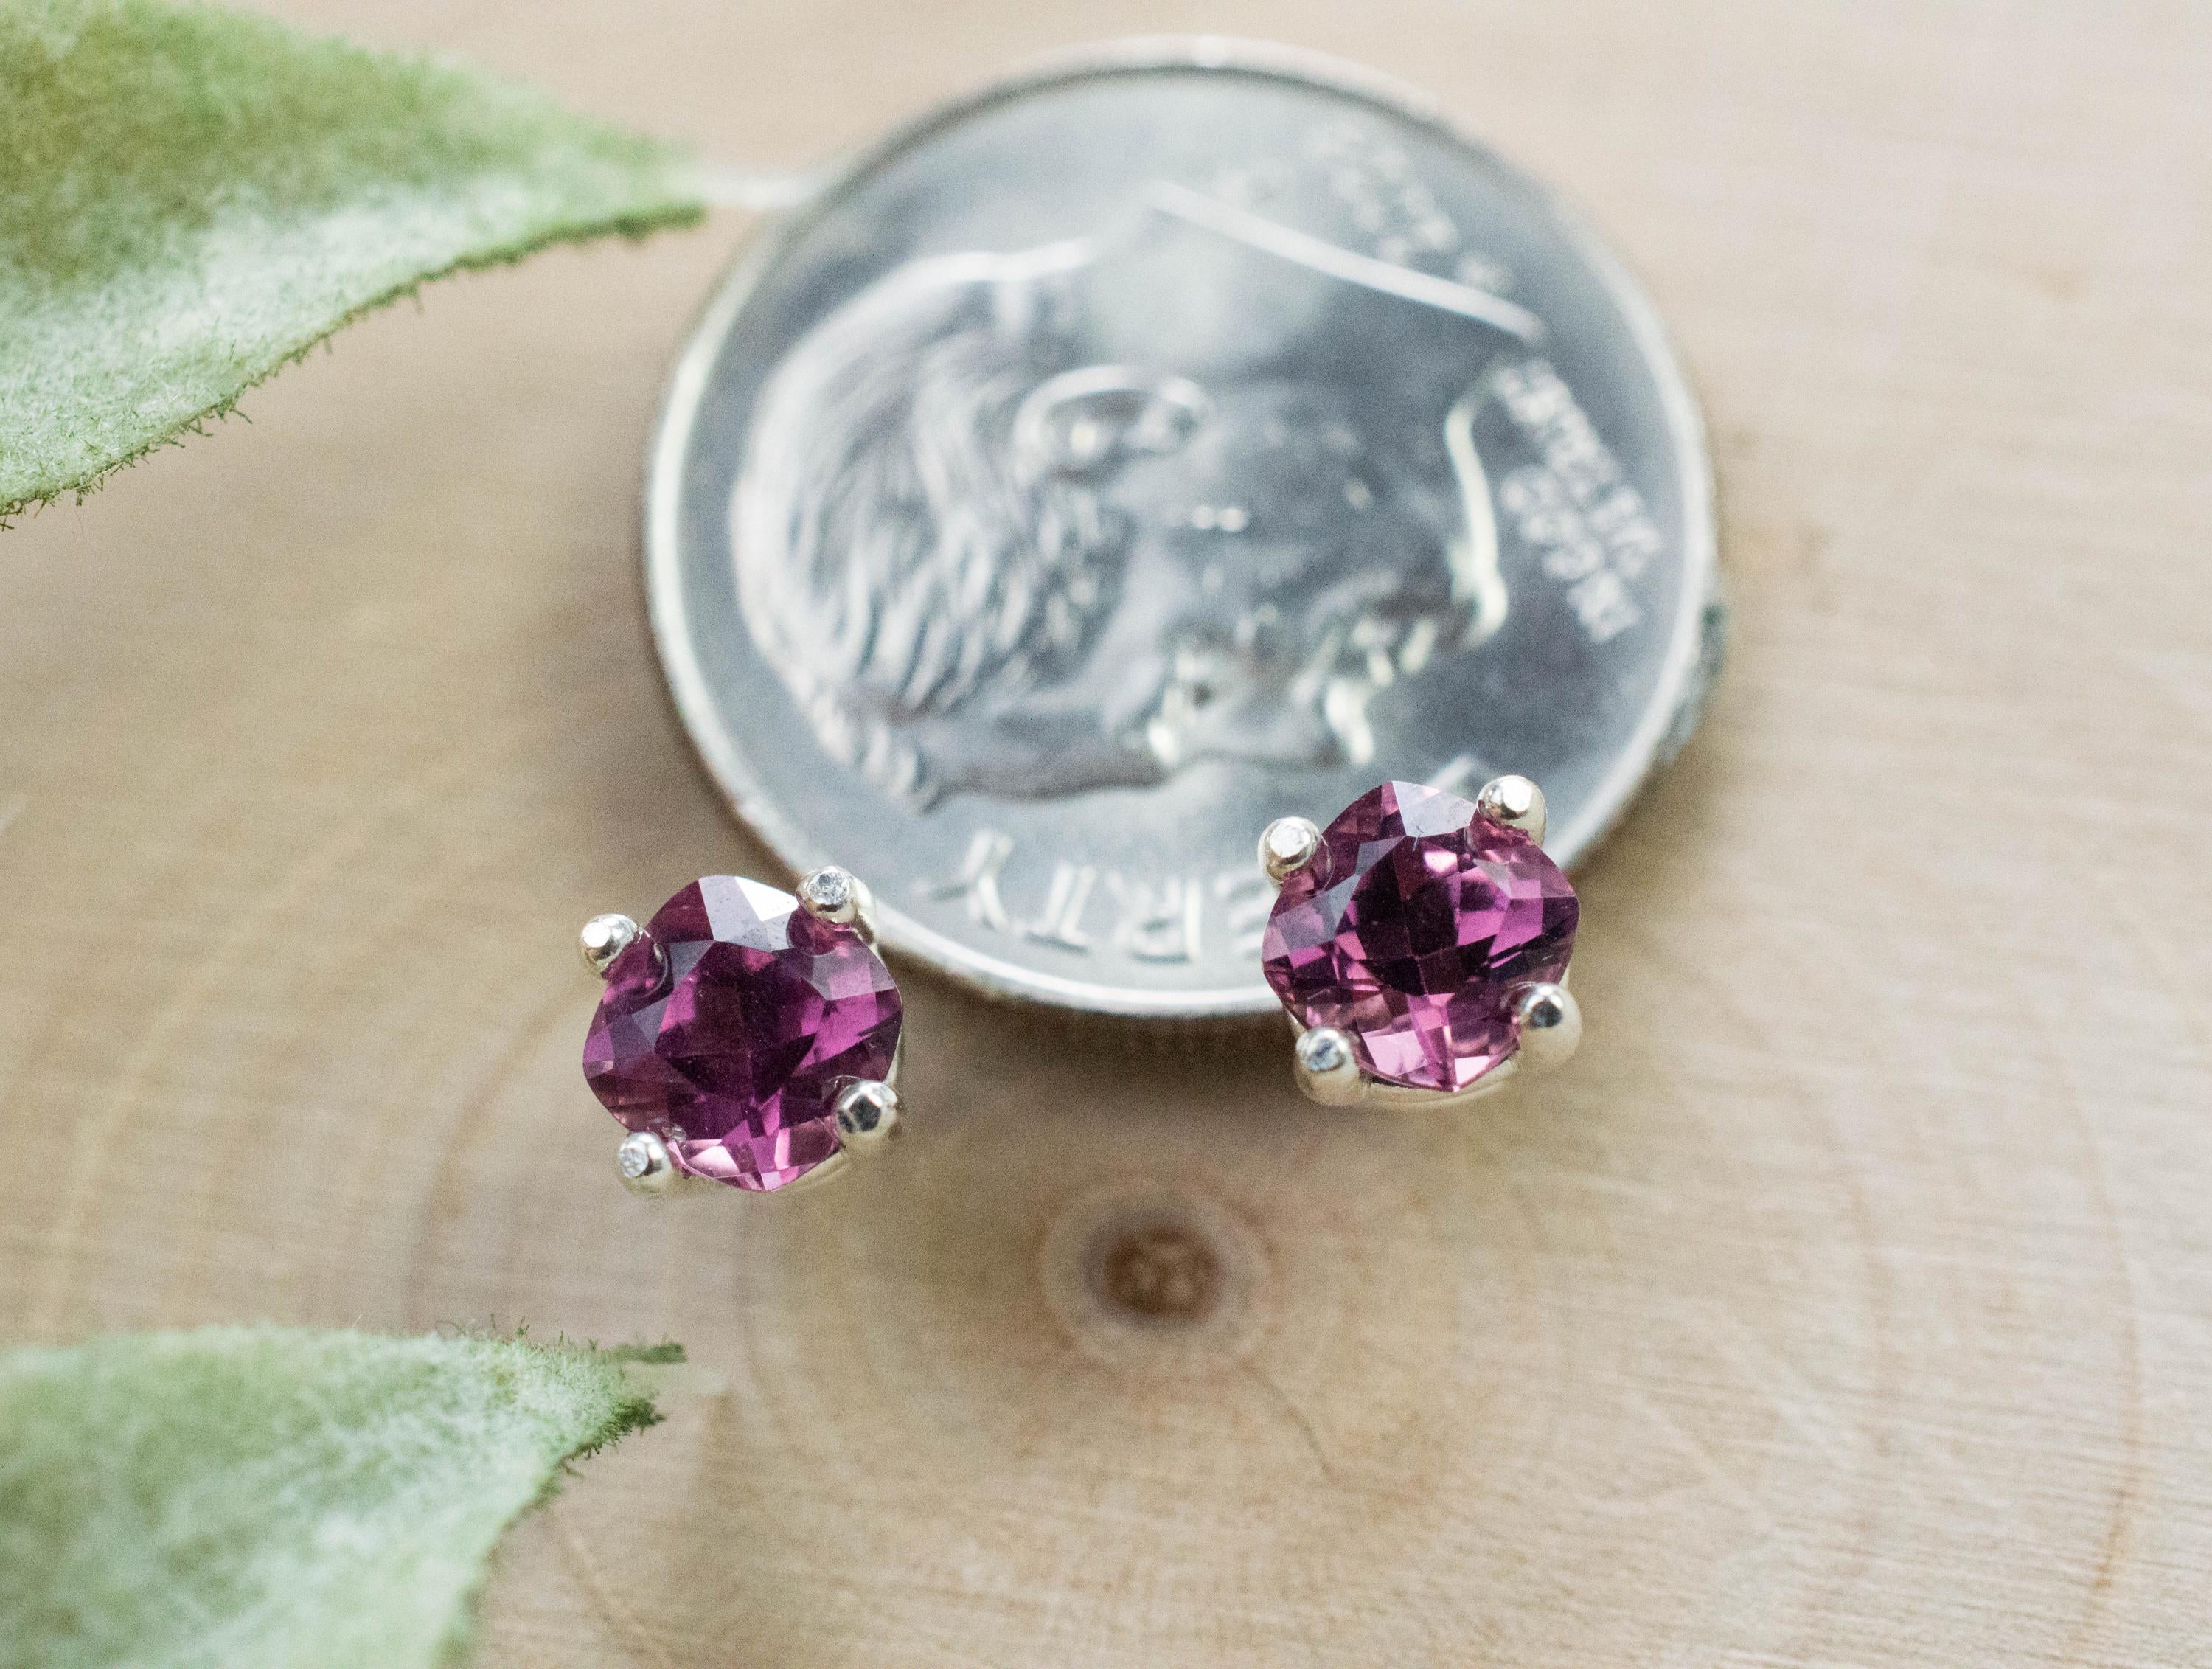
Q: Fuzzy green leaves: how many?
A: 2